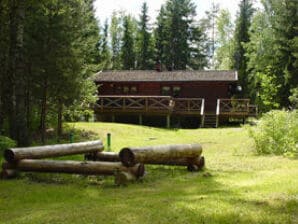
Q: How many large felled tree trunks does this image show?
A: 4